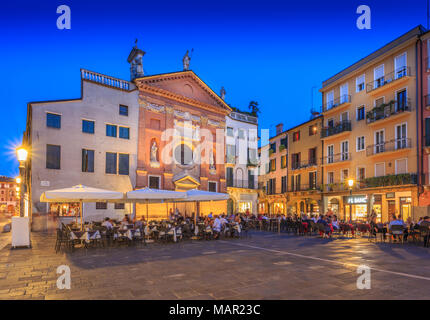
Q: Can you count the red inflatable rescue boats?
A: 0